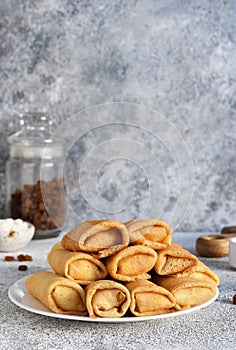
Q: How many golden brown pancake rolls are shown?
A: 10